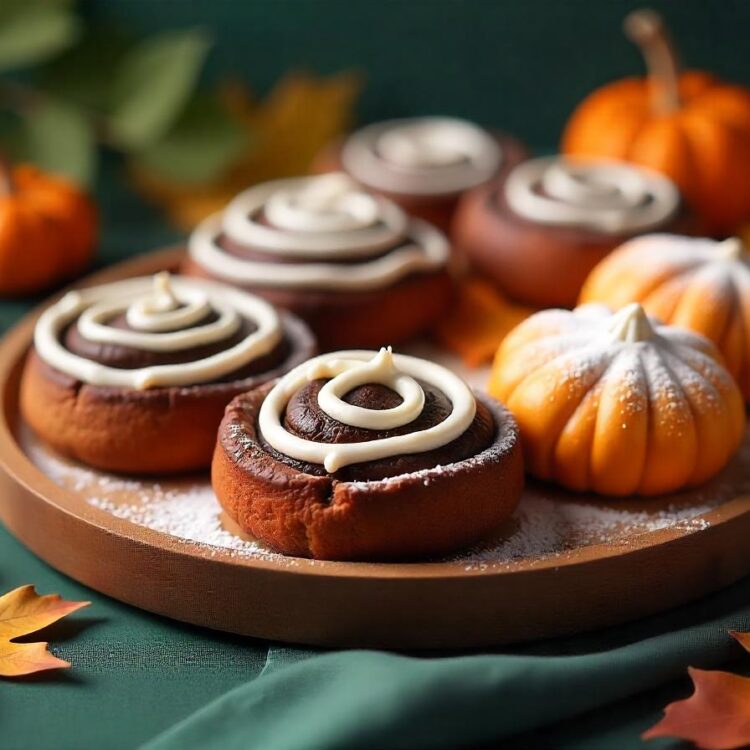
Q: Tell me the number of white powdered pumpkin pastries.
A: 2